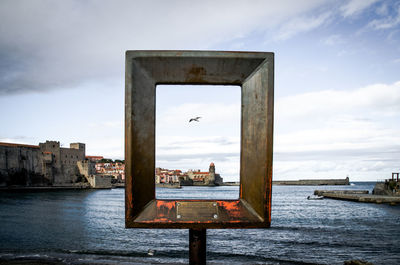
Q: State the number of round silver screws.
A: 4